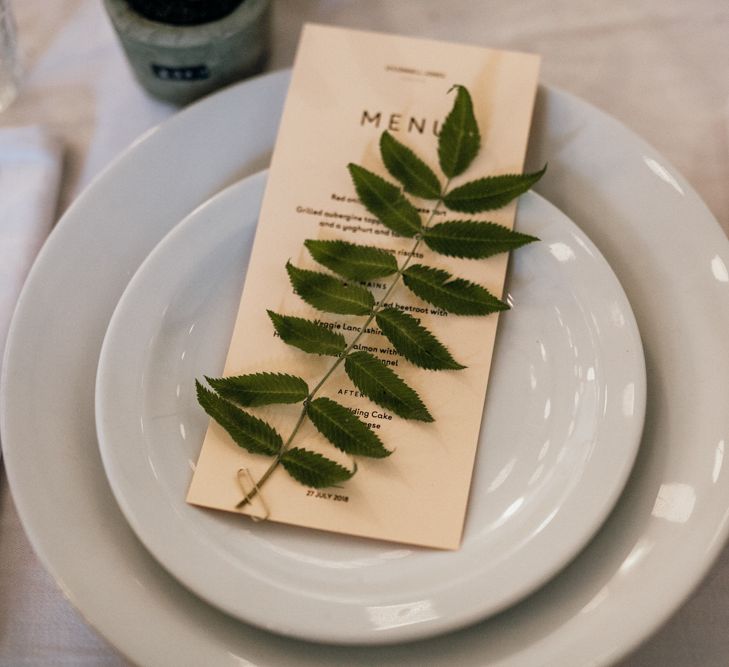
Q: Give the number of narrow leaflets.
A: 15